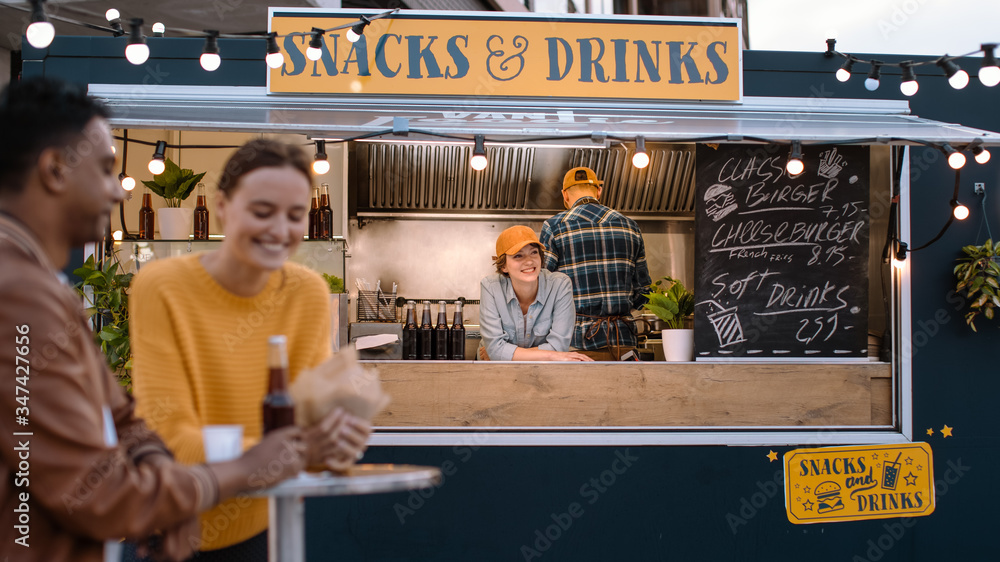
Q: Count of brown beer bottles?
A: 9